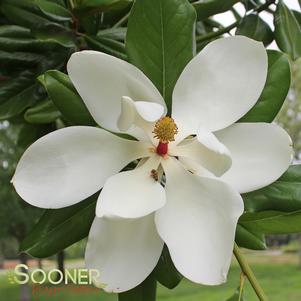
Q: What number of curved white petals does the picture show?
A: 9